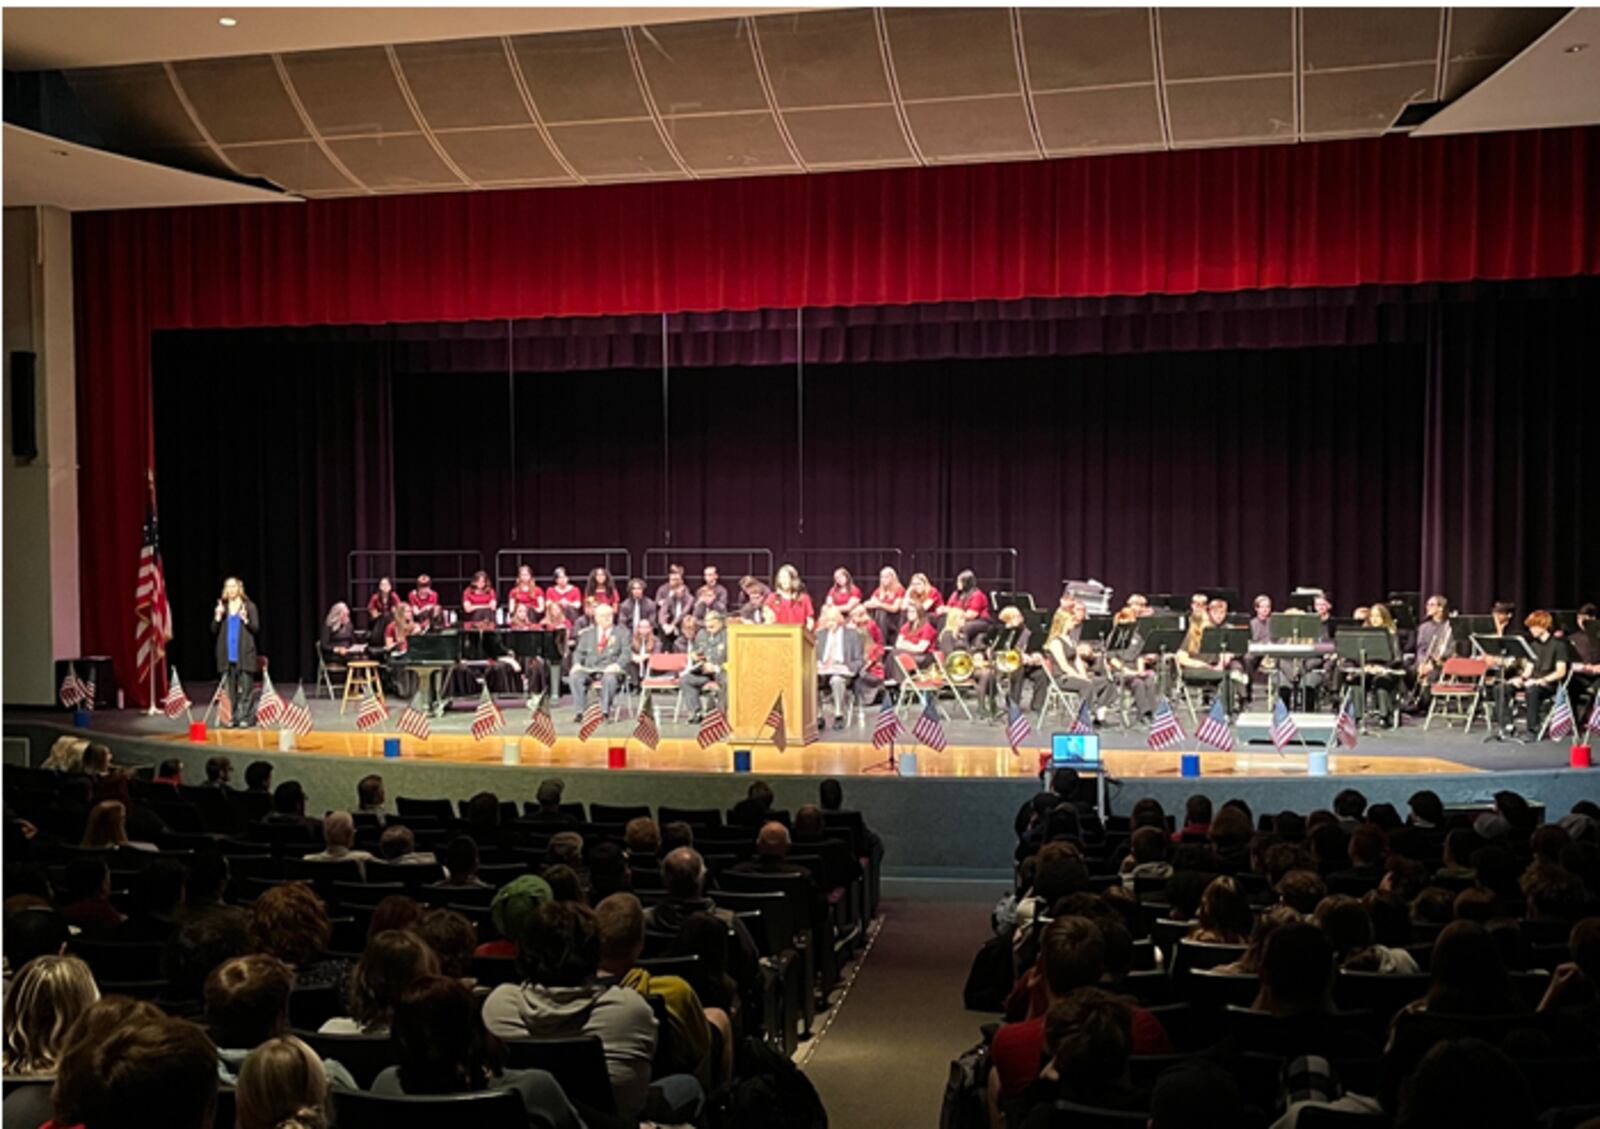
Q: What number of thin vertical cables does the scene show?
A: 3